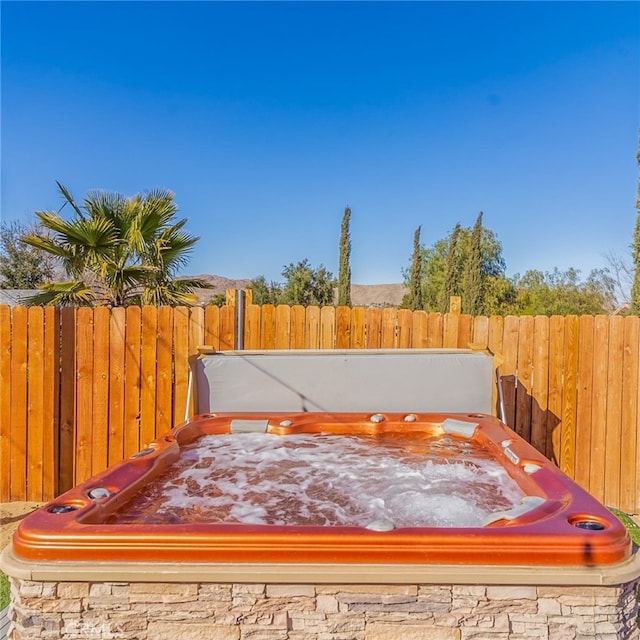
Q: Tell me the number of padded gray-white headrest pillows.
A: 3